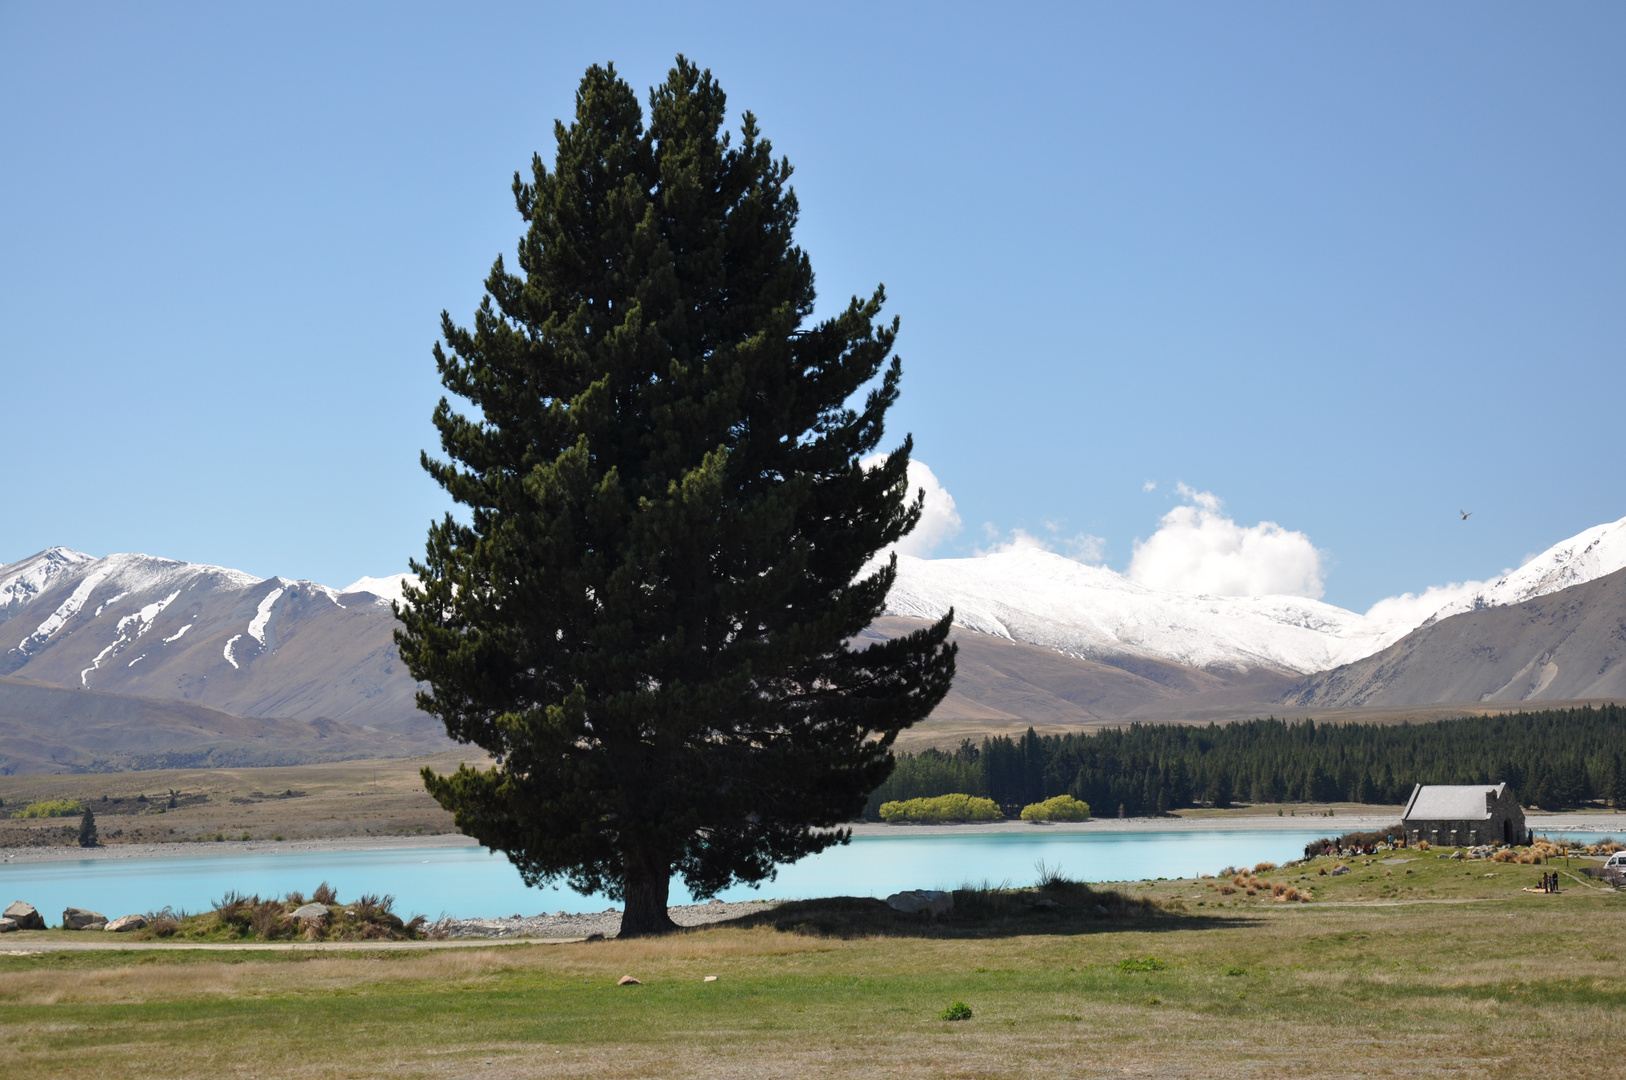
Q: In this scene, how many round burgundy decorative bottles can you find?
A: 0